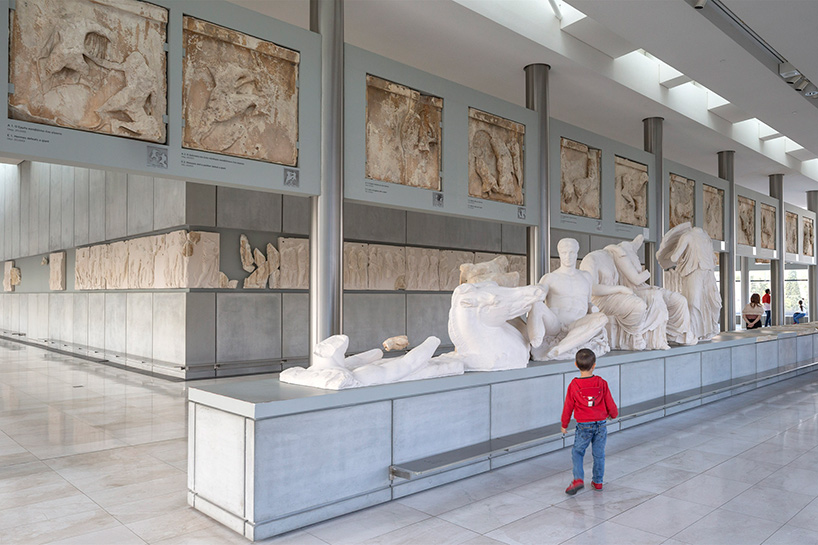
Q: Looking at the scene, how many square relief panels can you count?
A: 12